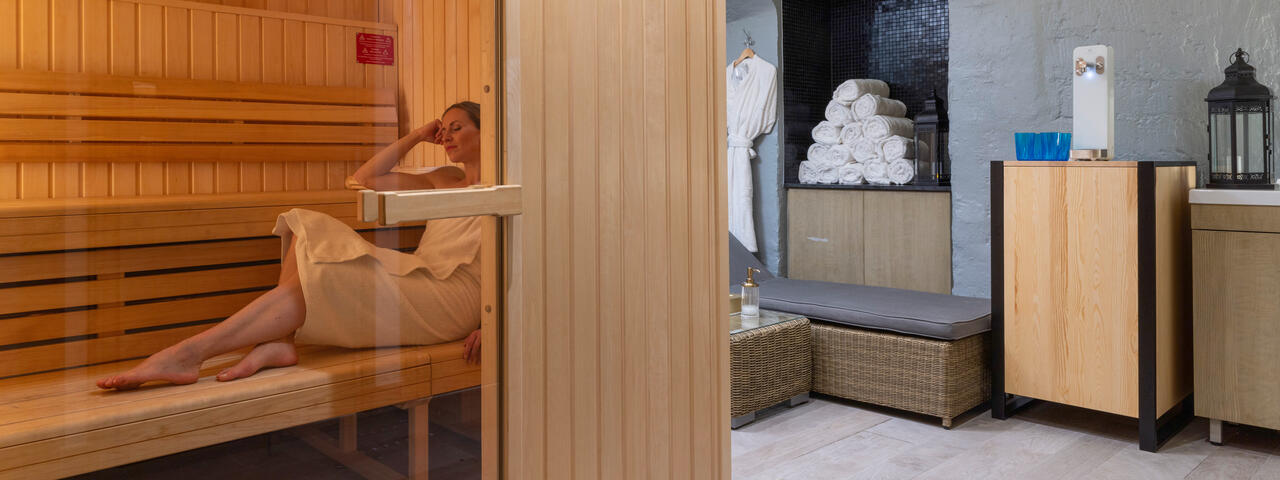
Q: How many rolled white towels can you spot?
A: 15